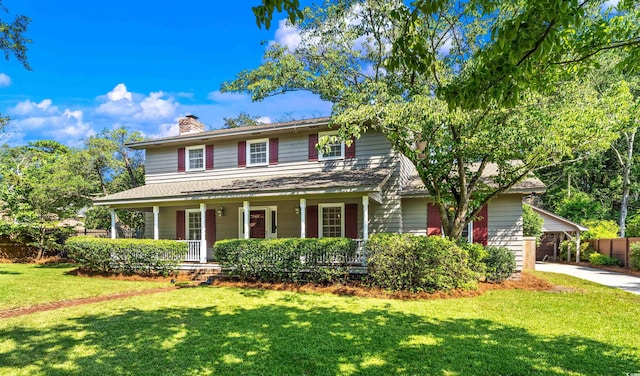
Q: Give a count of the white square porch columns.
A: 6